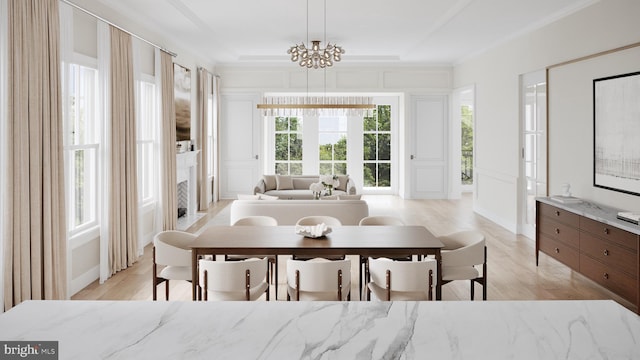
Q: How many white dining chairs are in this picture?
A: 8